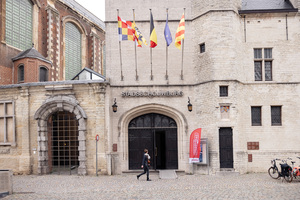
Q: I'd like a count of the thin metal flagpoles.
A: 5